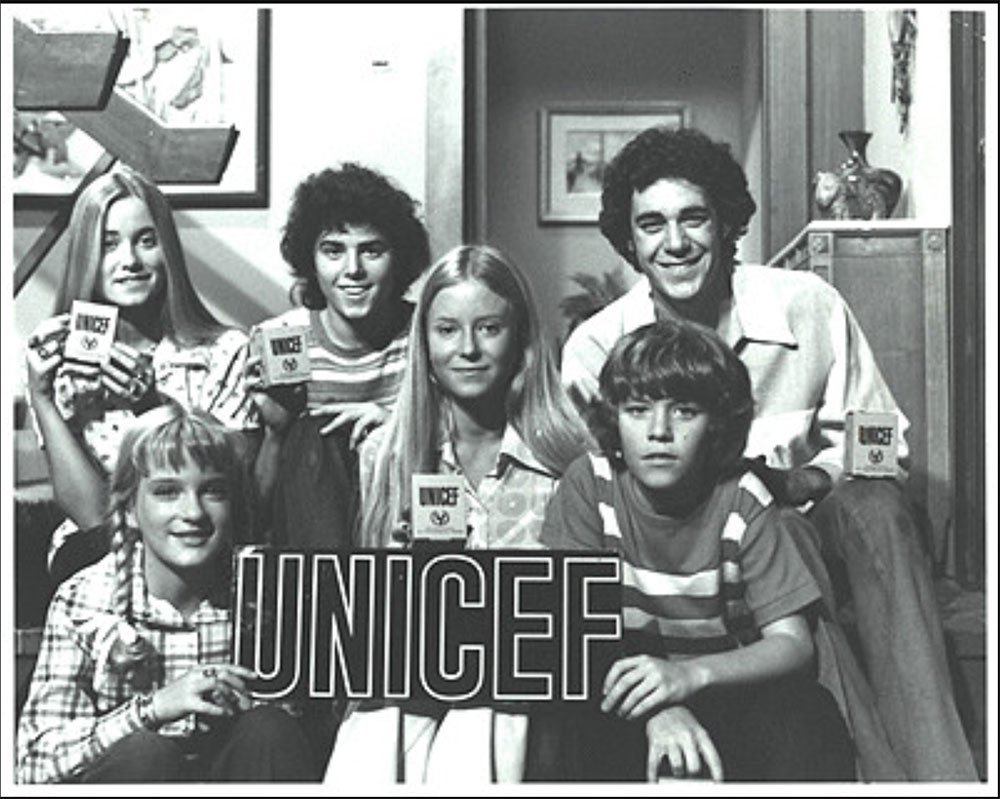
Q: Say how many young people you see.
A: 6